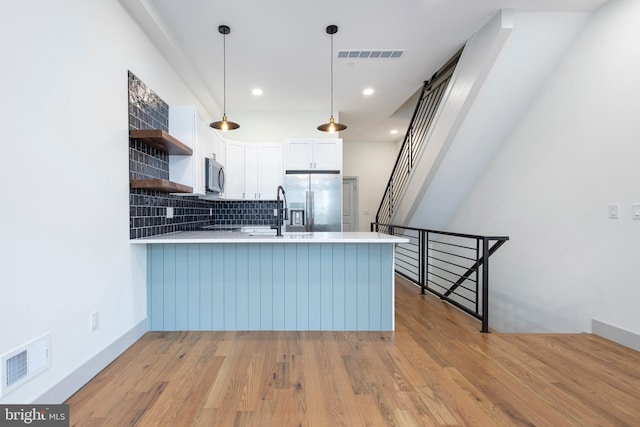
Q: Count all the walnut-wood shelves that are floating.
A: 2